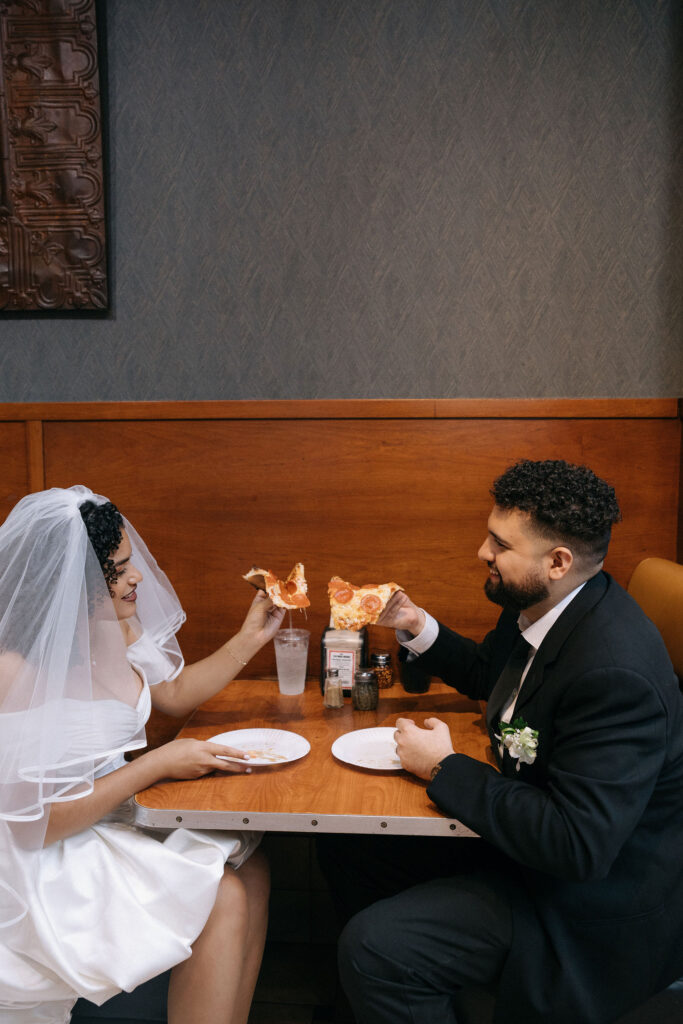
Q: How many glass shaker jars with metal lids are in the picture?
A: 3